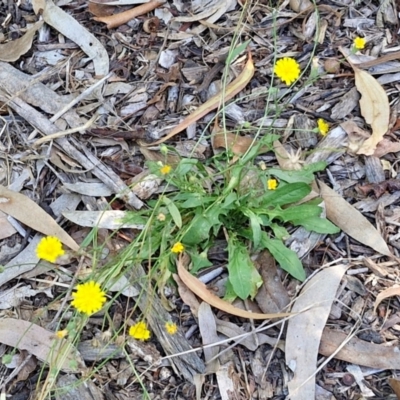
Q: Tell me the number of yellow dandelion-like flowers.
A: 11